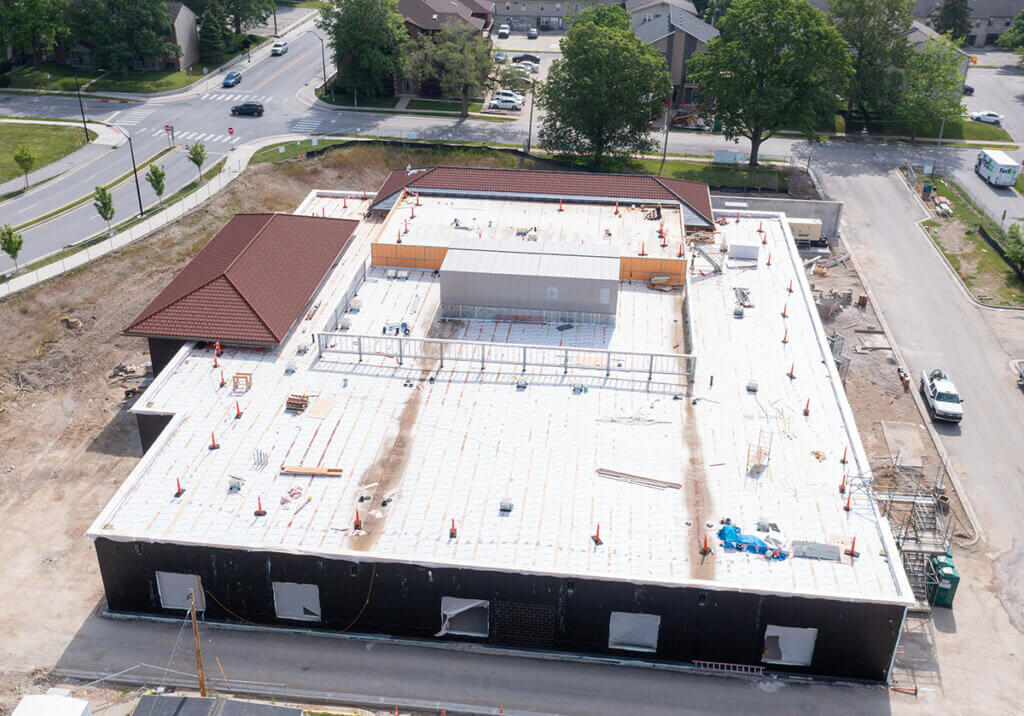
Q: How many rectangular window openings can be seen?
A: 5